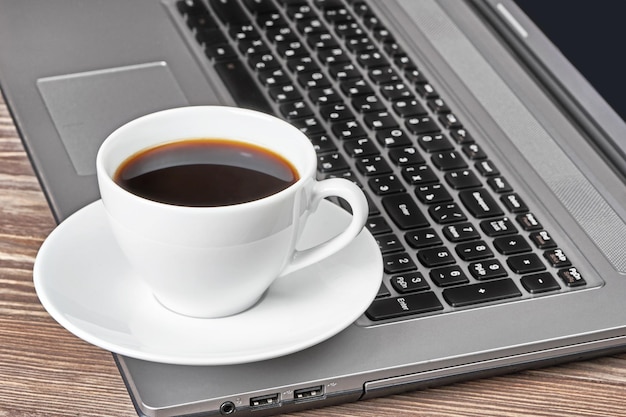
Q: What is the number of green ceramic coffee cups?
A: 0